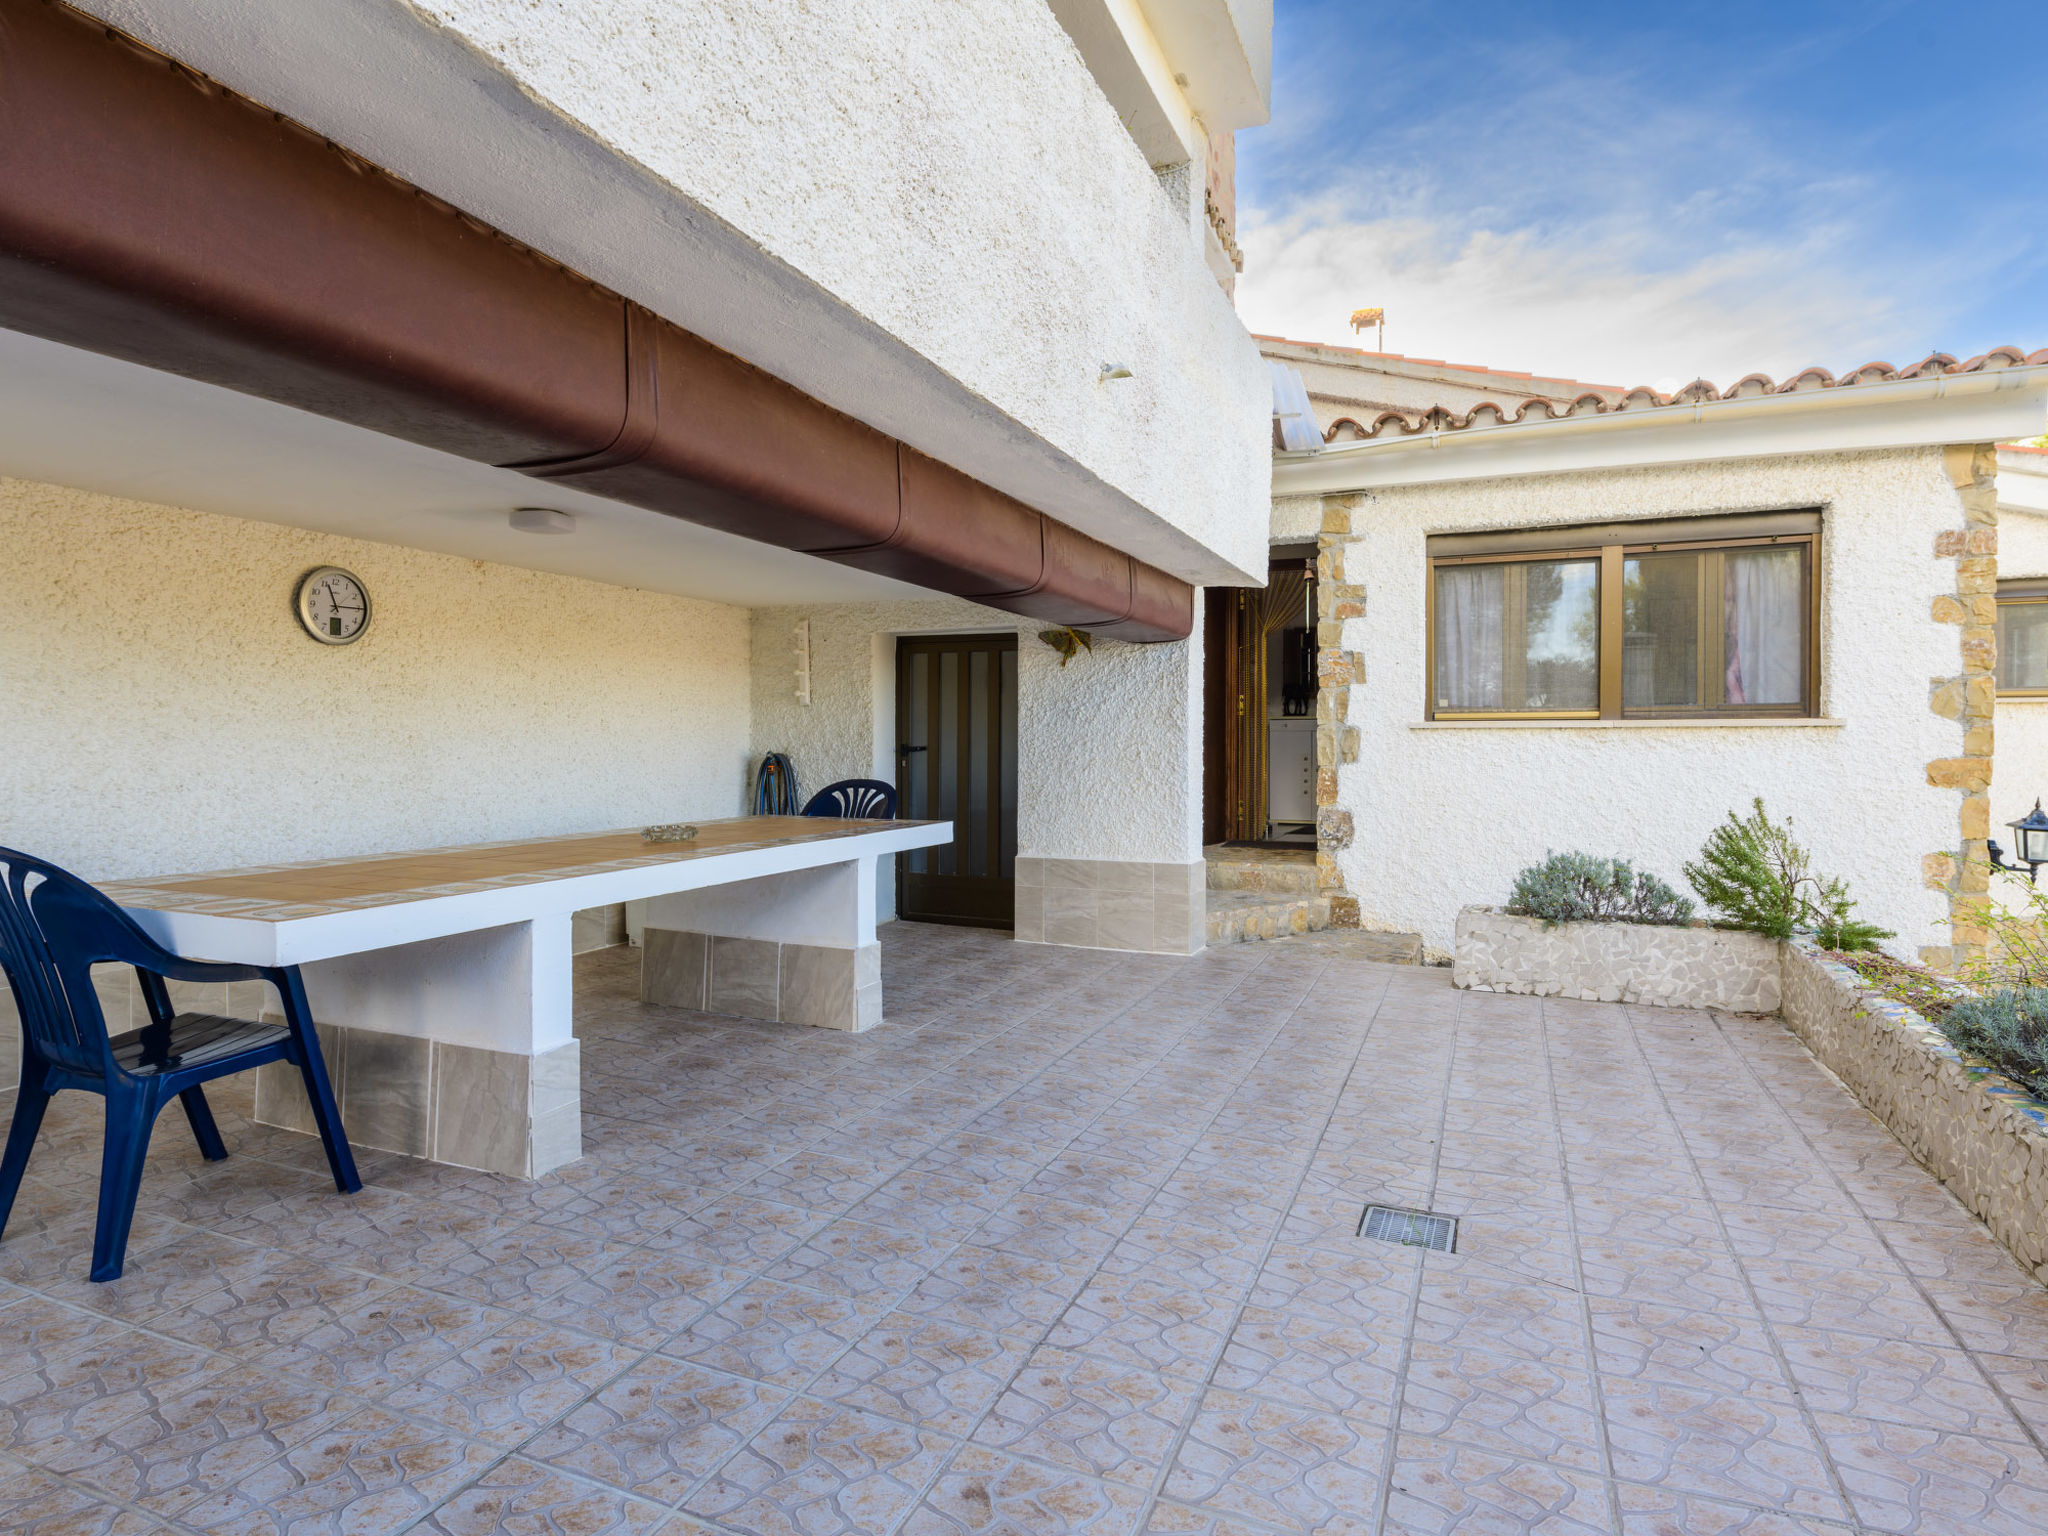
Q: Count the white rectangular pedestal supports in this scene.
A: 2